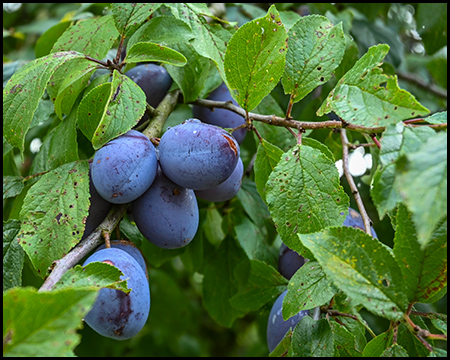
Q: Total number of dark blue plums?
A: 12